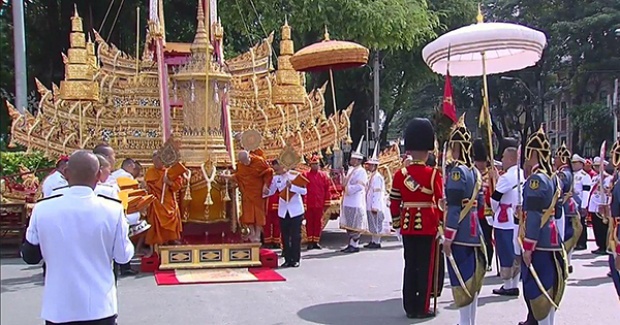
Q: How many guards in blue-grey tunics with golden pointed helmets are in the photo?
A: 4